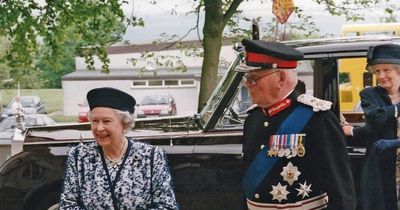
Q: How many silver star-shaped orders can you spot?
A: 3